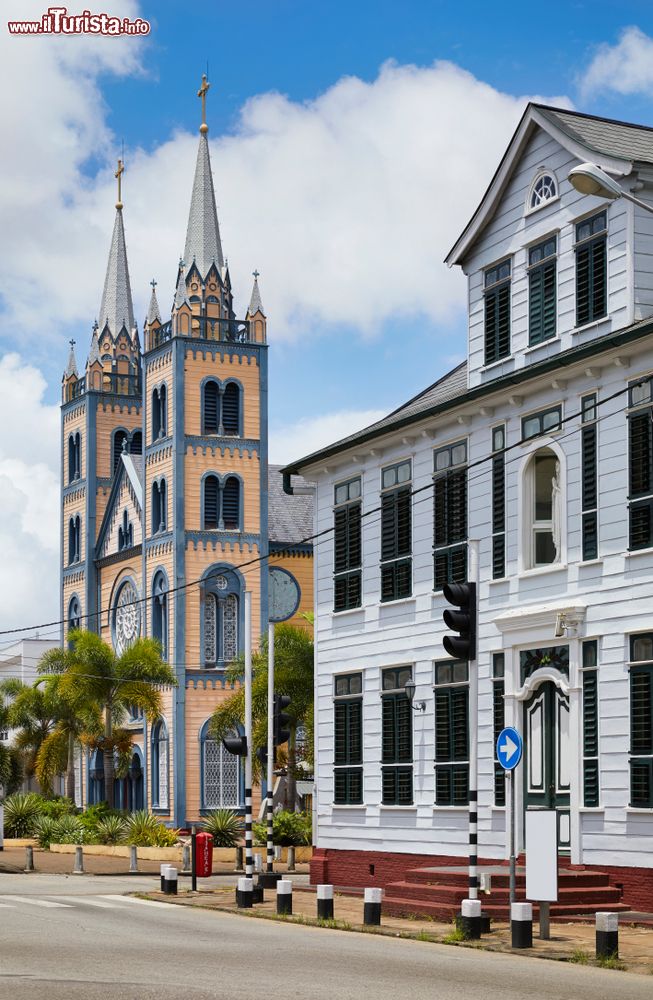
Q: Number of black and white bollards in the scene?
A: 9